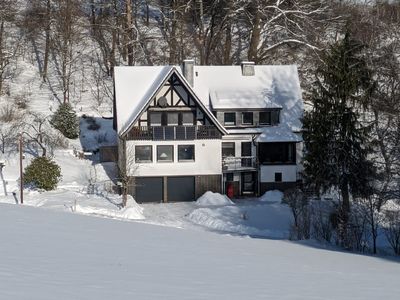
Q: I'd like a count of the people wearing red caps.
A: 0